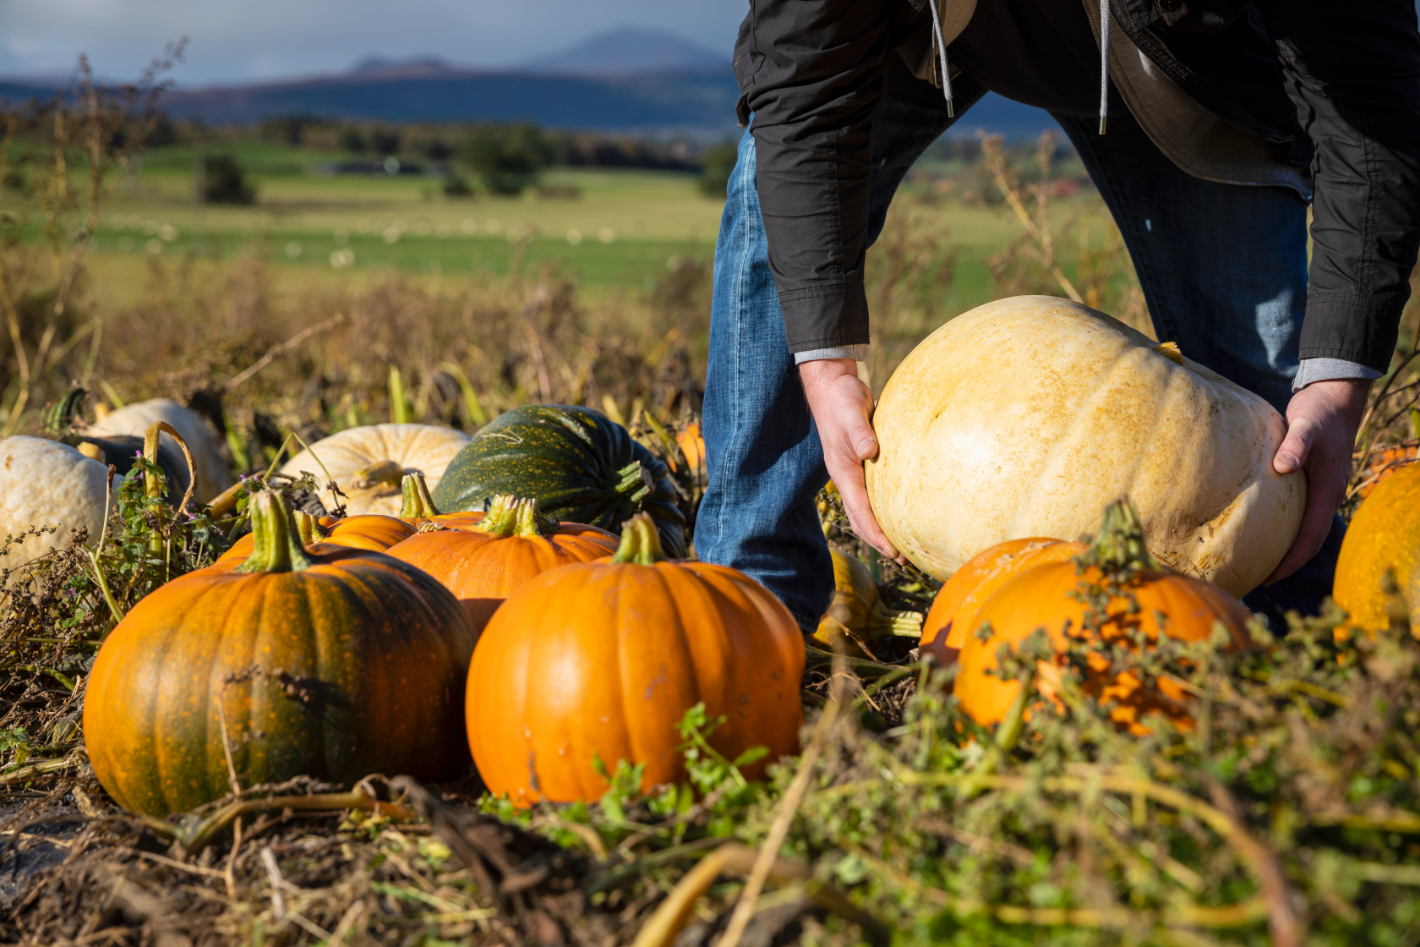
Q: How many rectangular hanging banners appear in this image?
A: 0